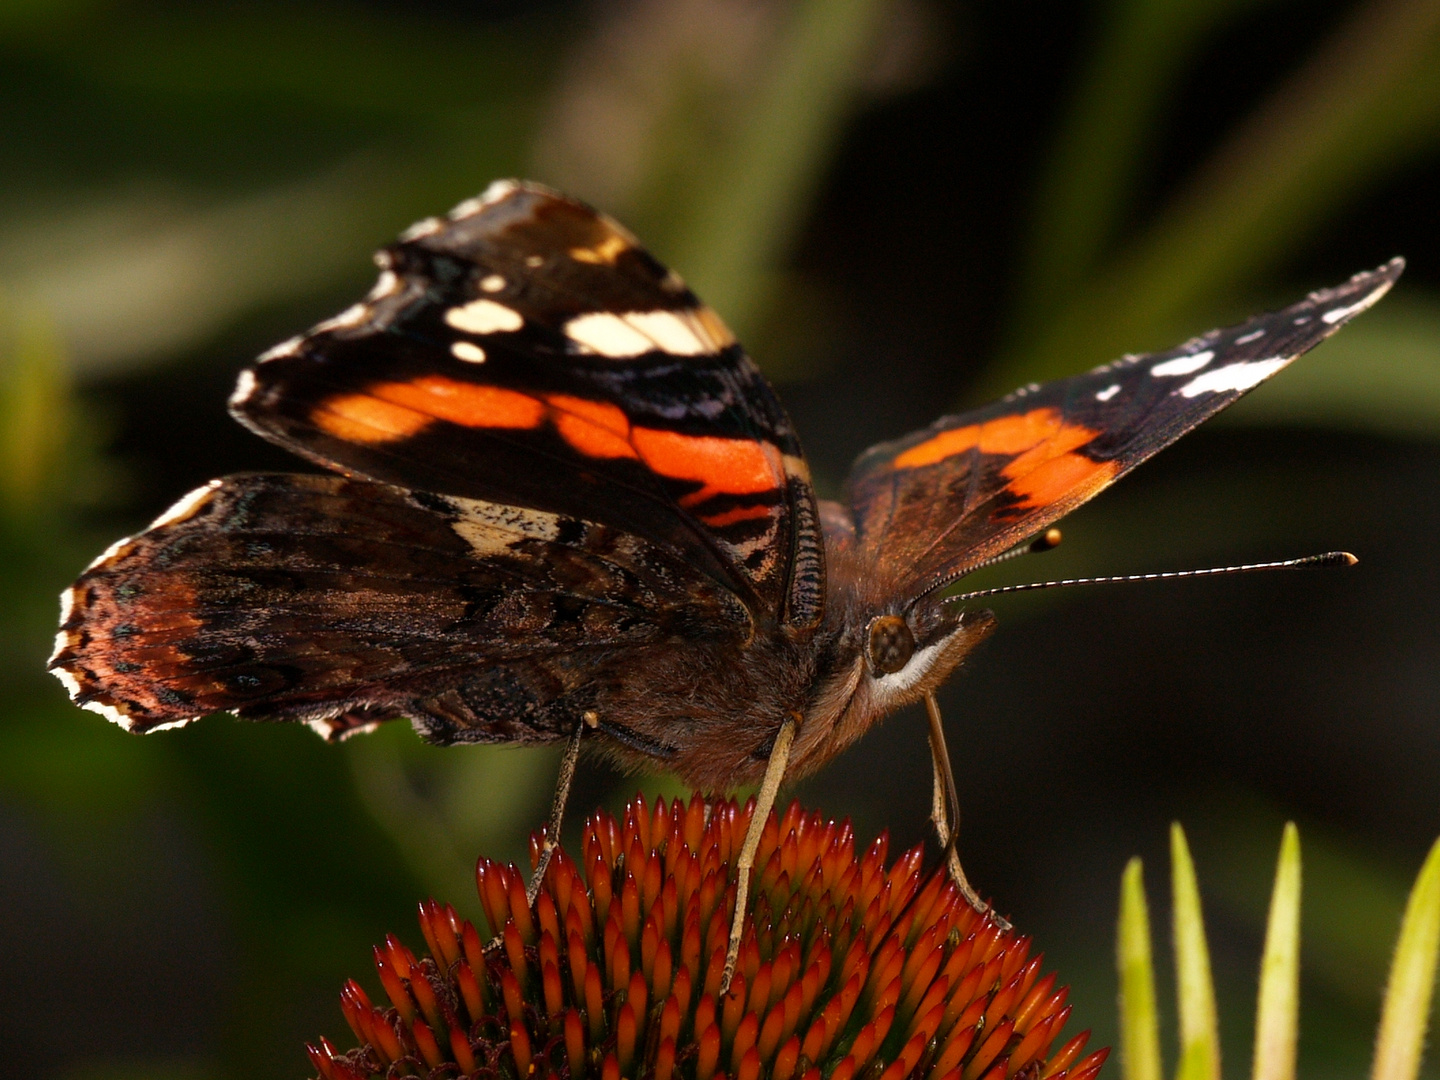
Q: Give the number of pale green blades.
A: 4